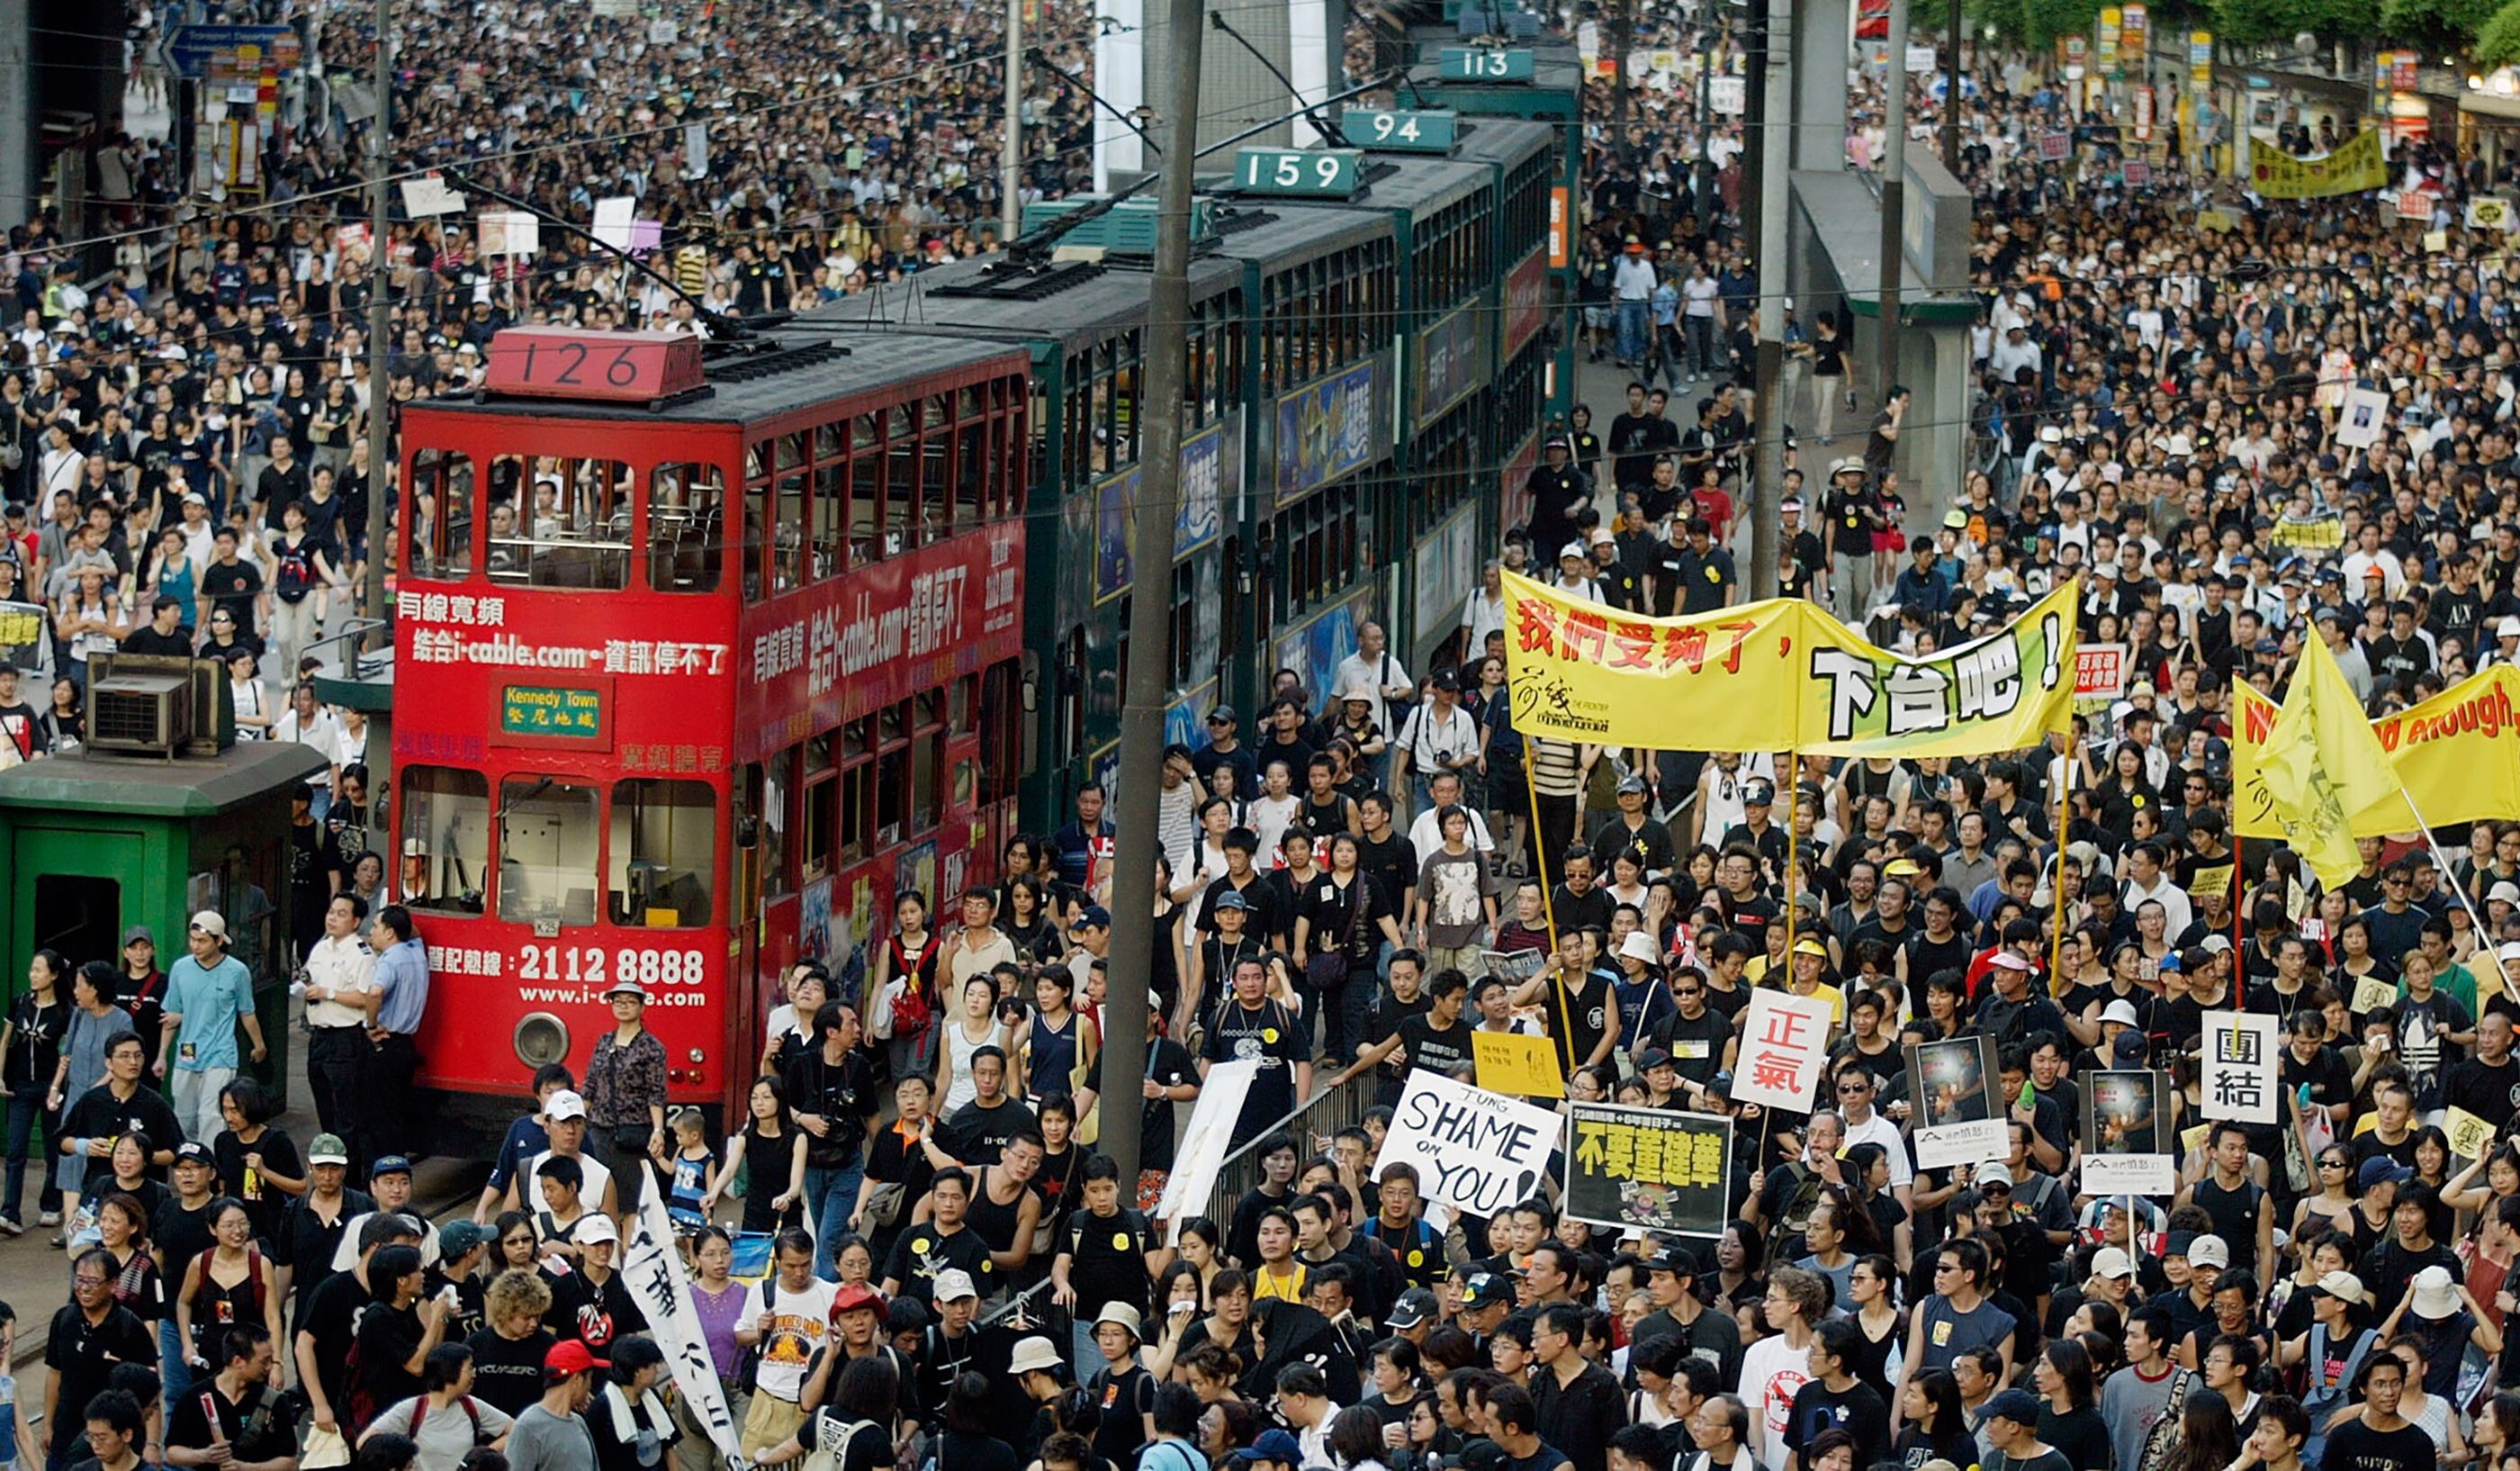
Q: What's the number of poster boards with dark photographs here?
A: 2